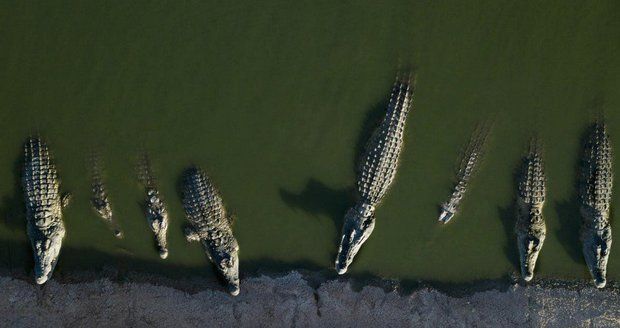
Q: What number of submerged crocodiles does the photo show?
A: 3